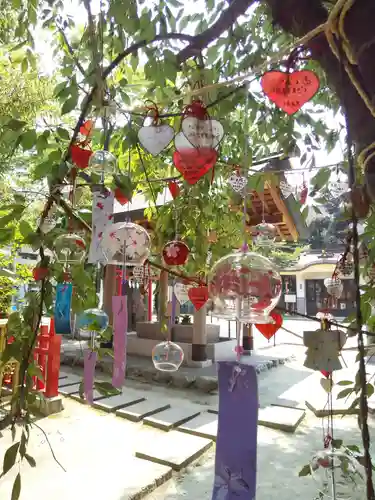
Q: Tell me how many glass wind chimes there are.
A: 9